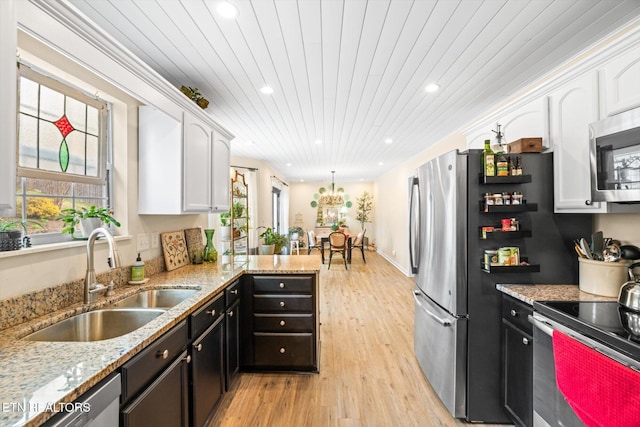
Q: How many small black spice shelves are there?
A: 4